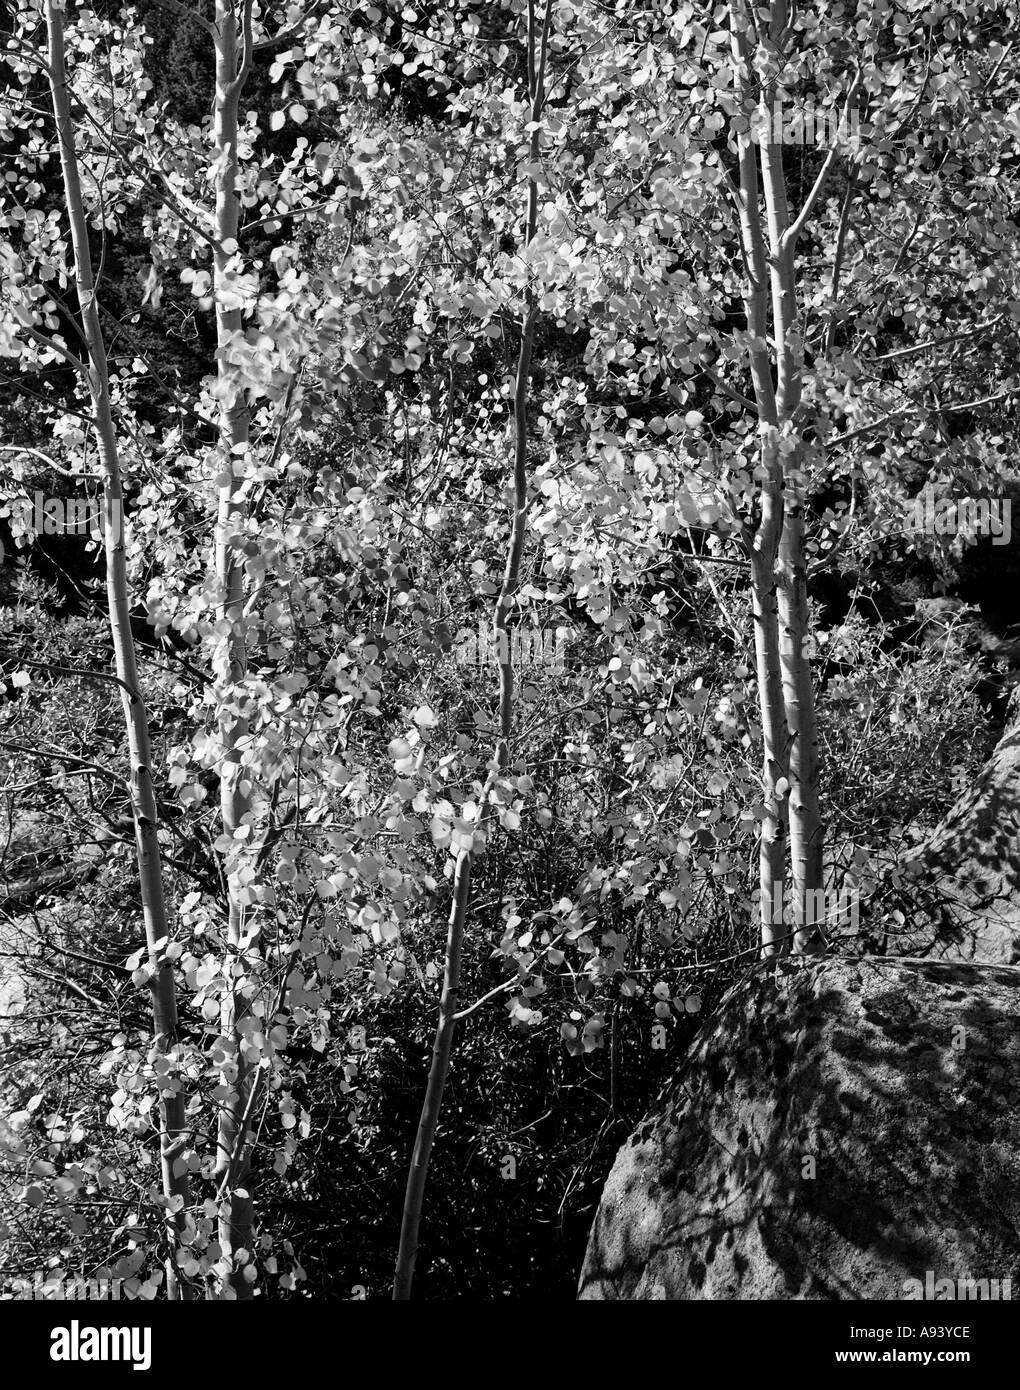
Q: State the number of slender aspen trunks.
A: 5